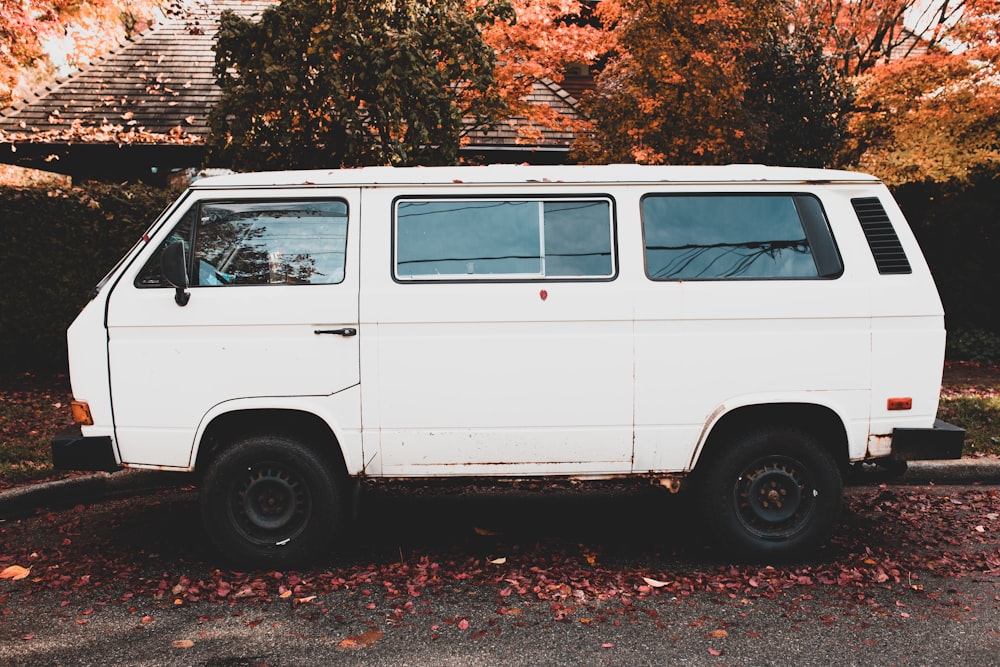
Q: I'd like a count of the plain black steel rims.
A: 2